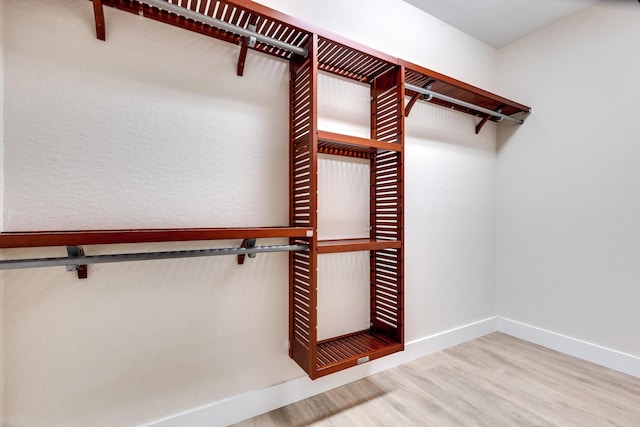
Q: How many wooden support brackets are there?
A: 6